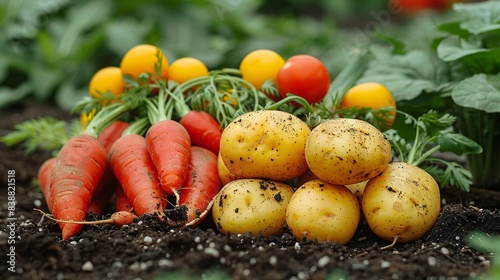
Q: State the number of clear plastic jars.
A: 0